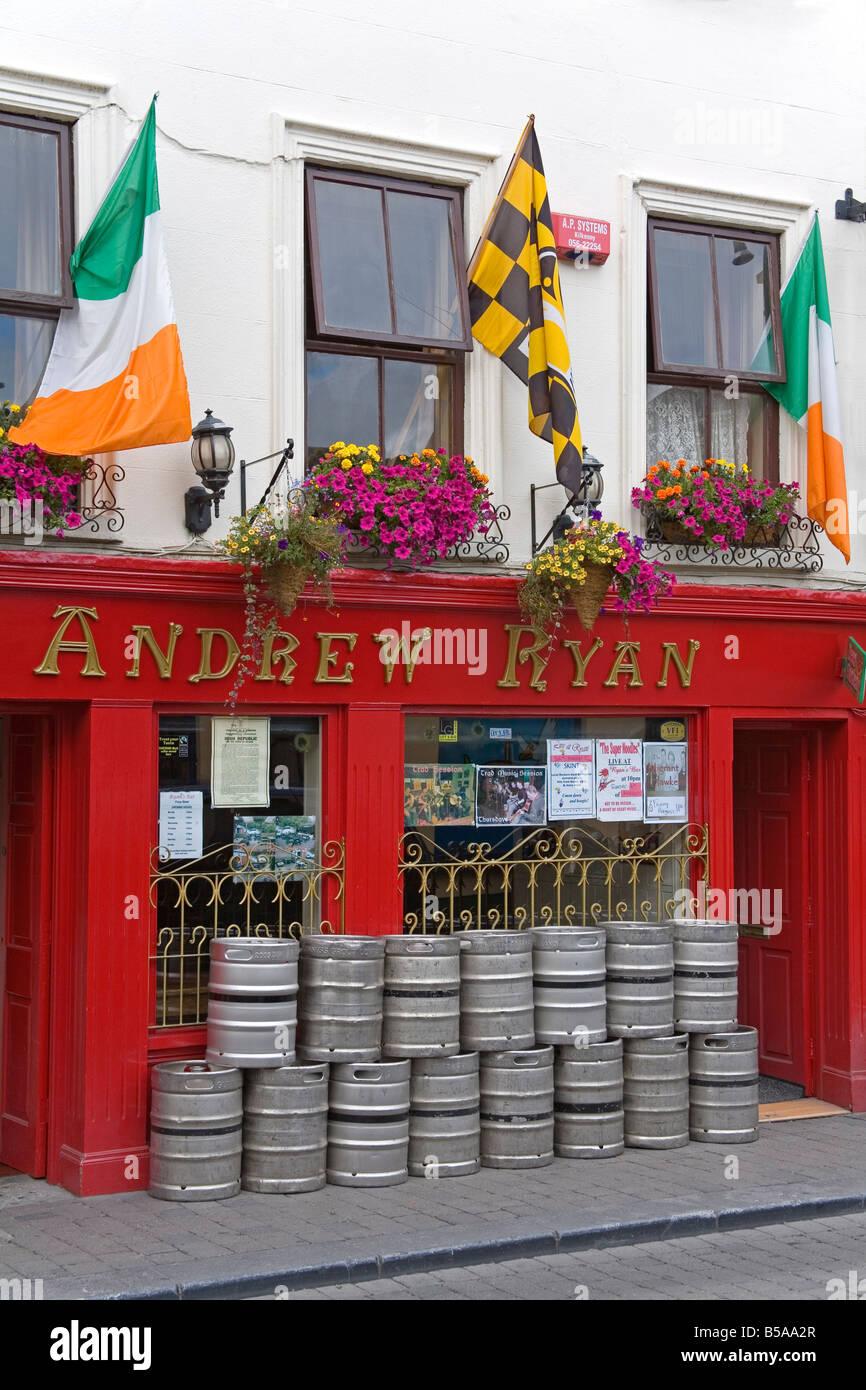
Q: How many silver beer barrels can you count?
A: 15